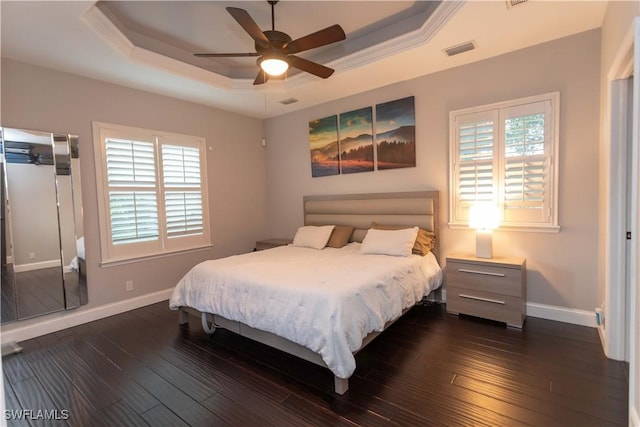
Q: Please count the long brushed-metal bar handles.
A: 2